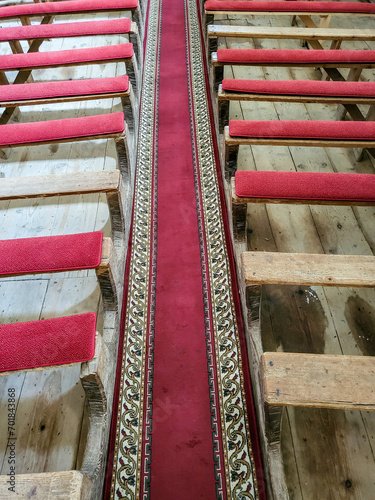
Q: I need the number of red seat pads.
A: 12